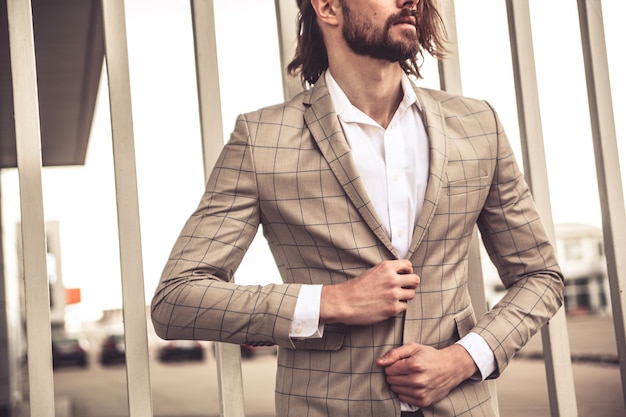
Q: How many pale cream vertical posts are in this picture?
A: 7